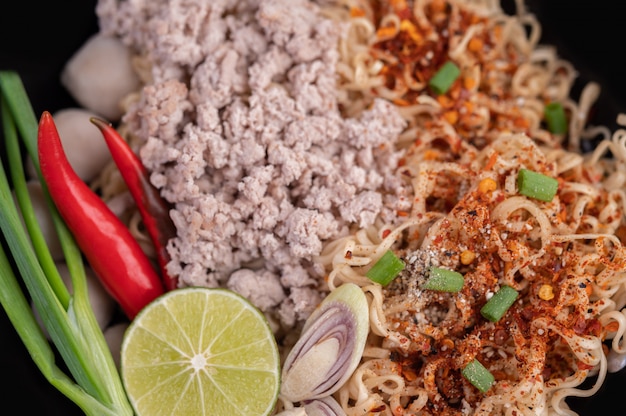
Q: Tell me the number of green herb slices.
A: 7